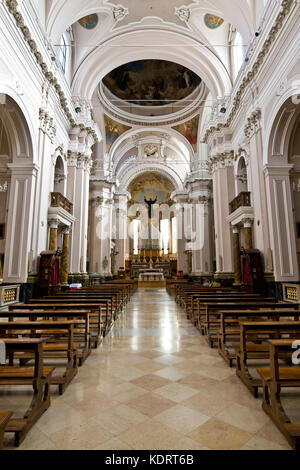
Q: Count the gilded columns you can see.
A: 4